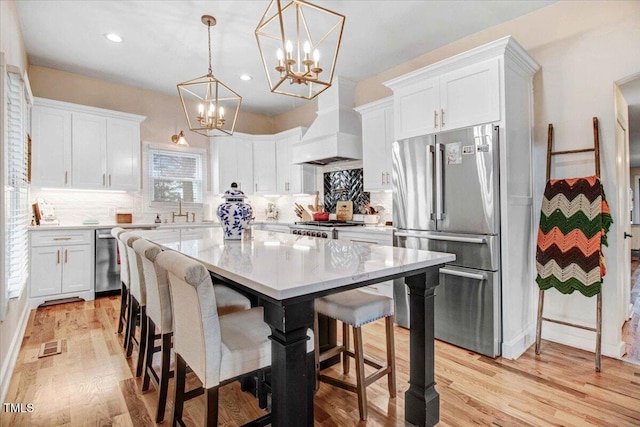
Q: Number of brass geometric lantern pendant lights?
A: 2